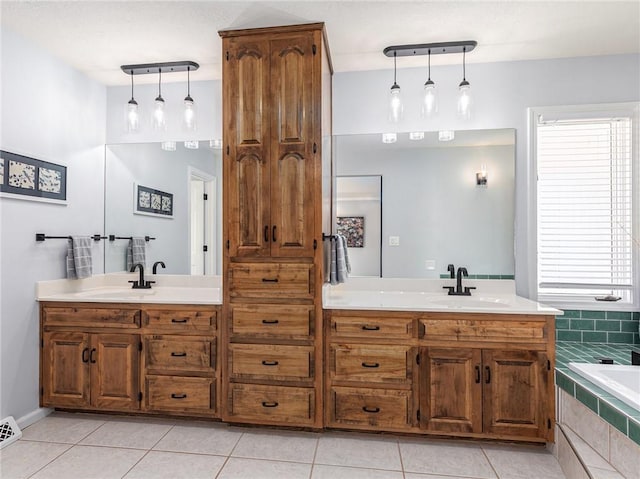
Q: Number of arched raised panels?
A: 4